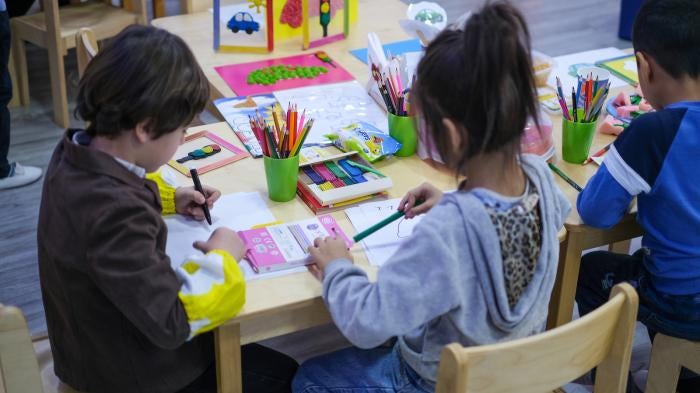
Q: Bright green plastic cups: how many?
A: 3